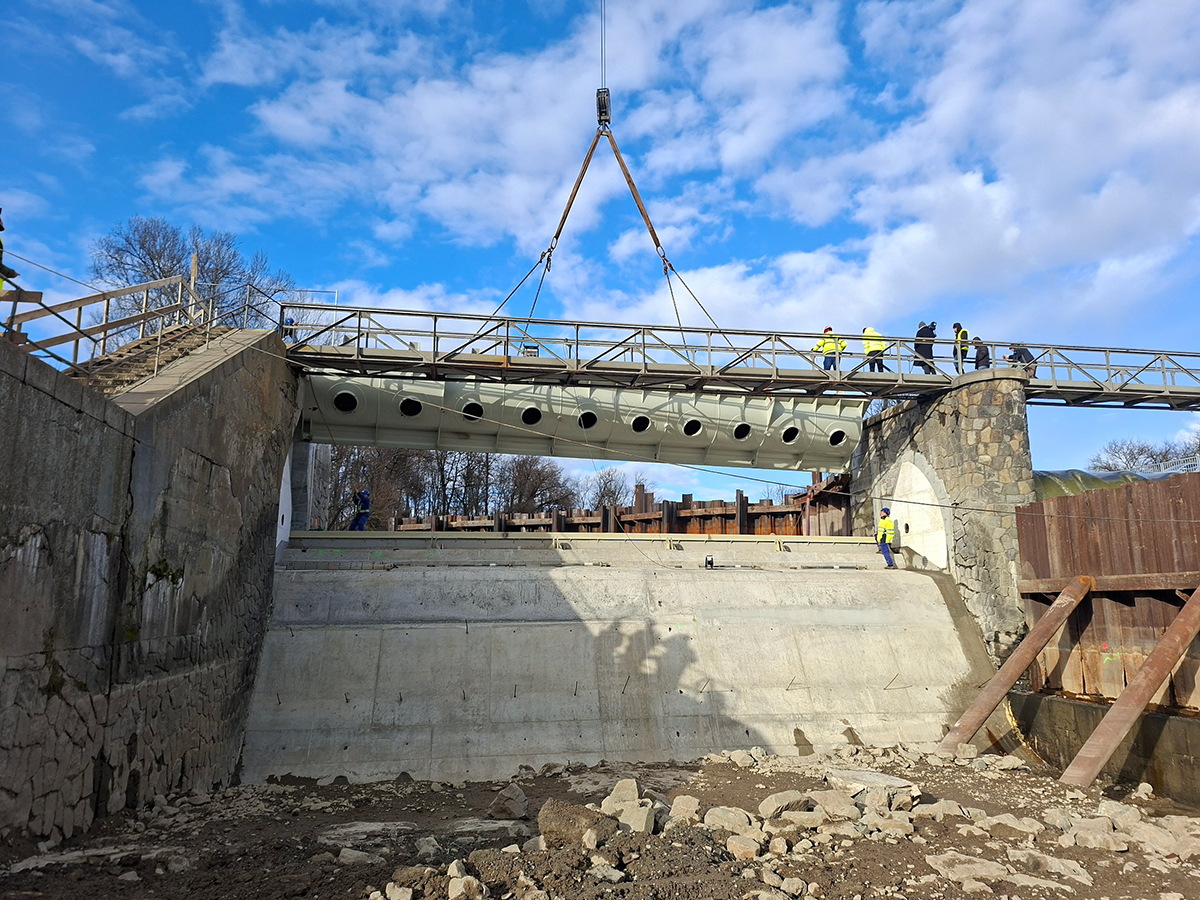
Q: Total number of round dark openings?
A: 10